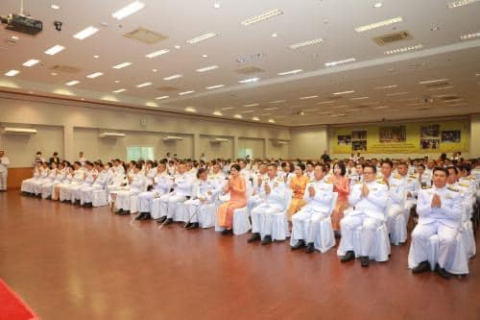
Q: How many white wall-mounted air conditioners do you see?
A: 5